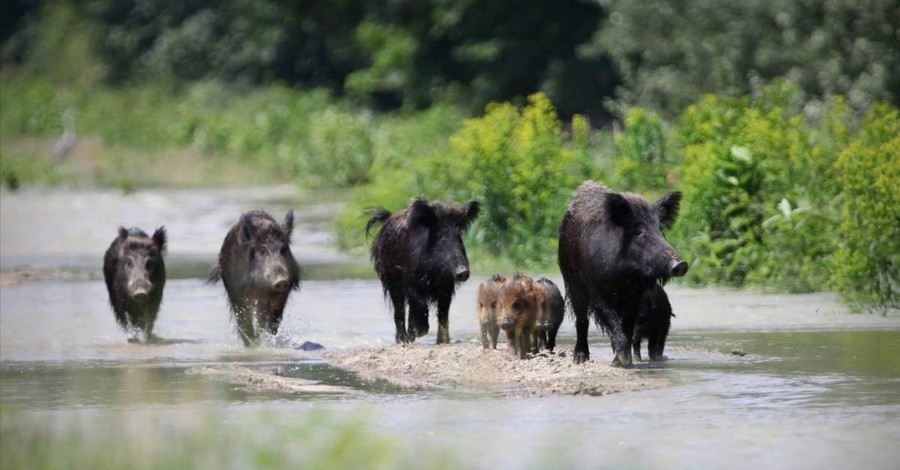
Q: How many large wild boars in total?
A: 4